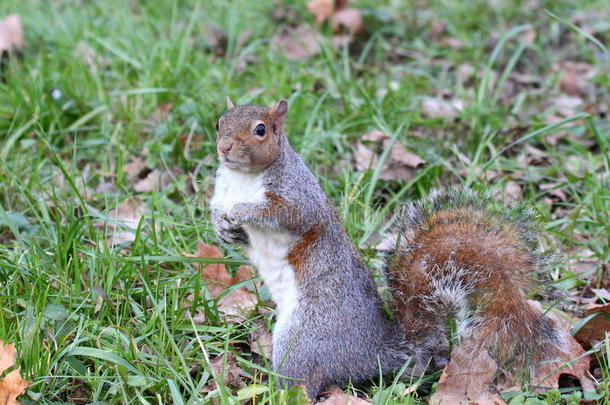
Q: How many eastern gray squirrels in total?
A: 1